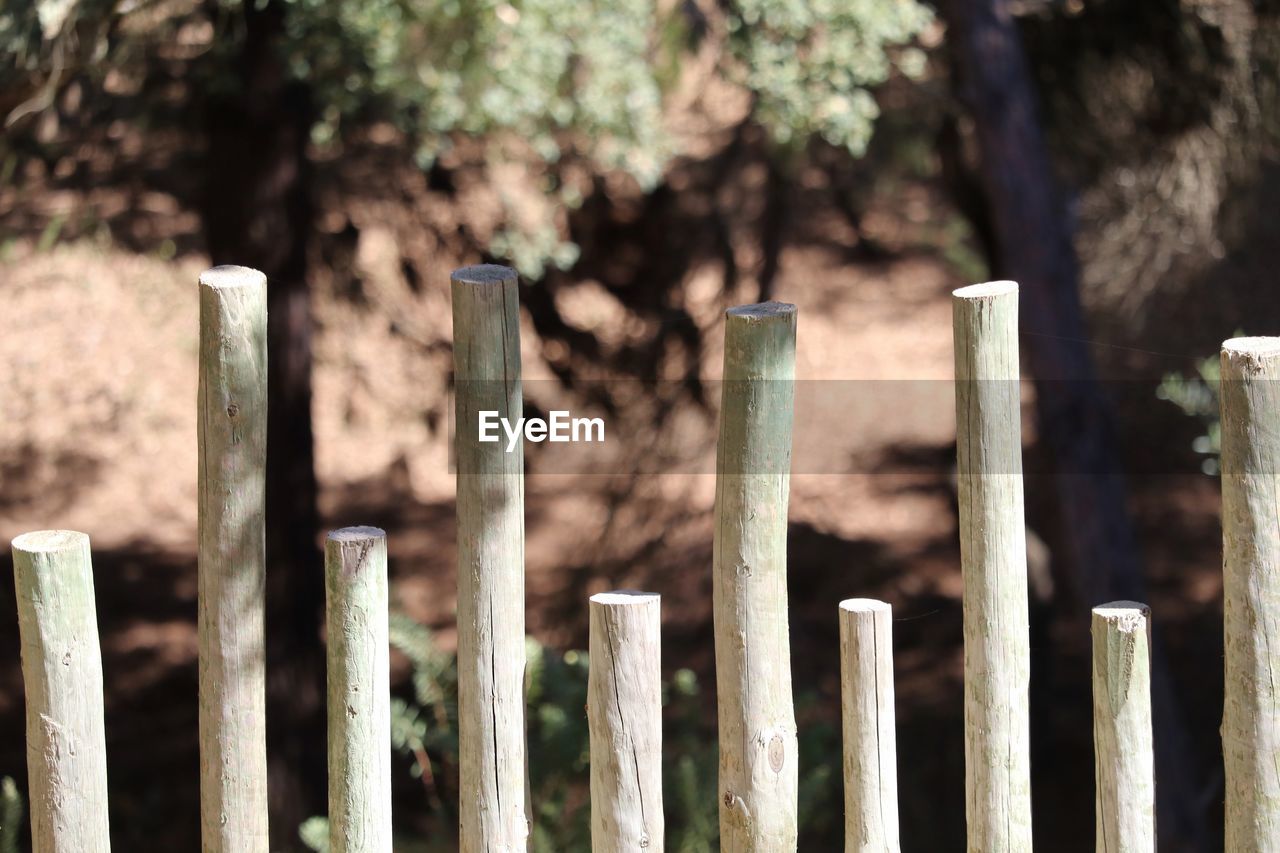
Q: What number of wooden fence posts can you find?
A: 10